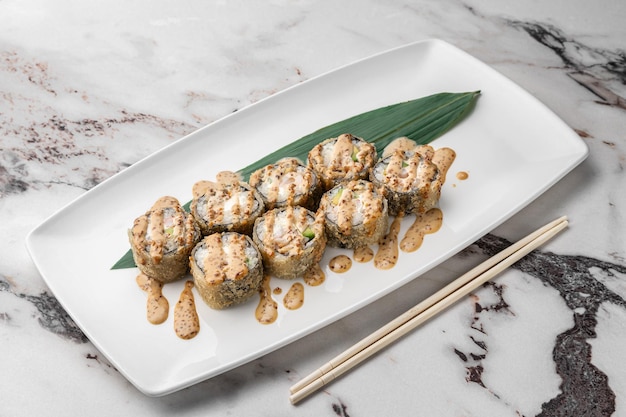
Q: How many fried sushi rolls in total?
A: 8